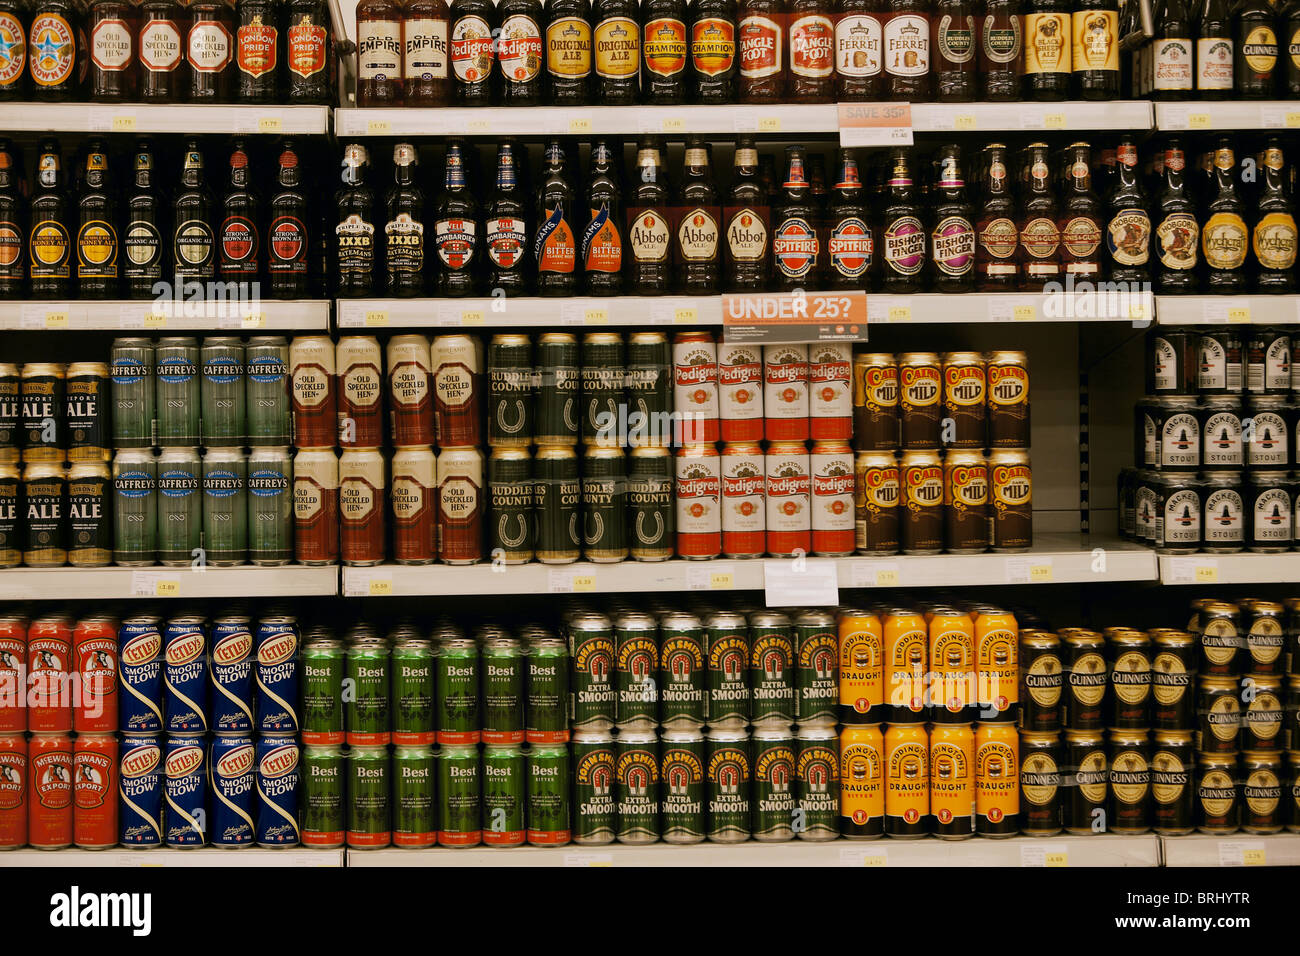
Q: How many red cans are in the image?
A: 6